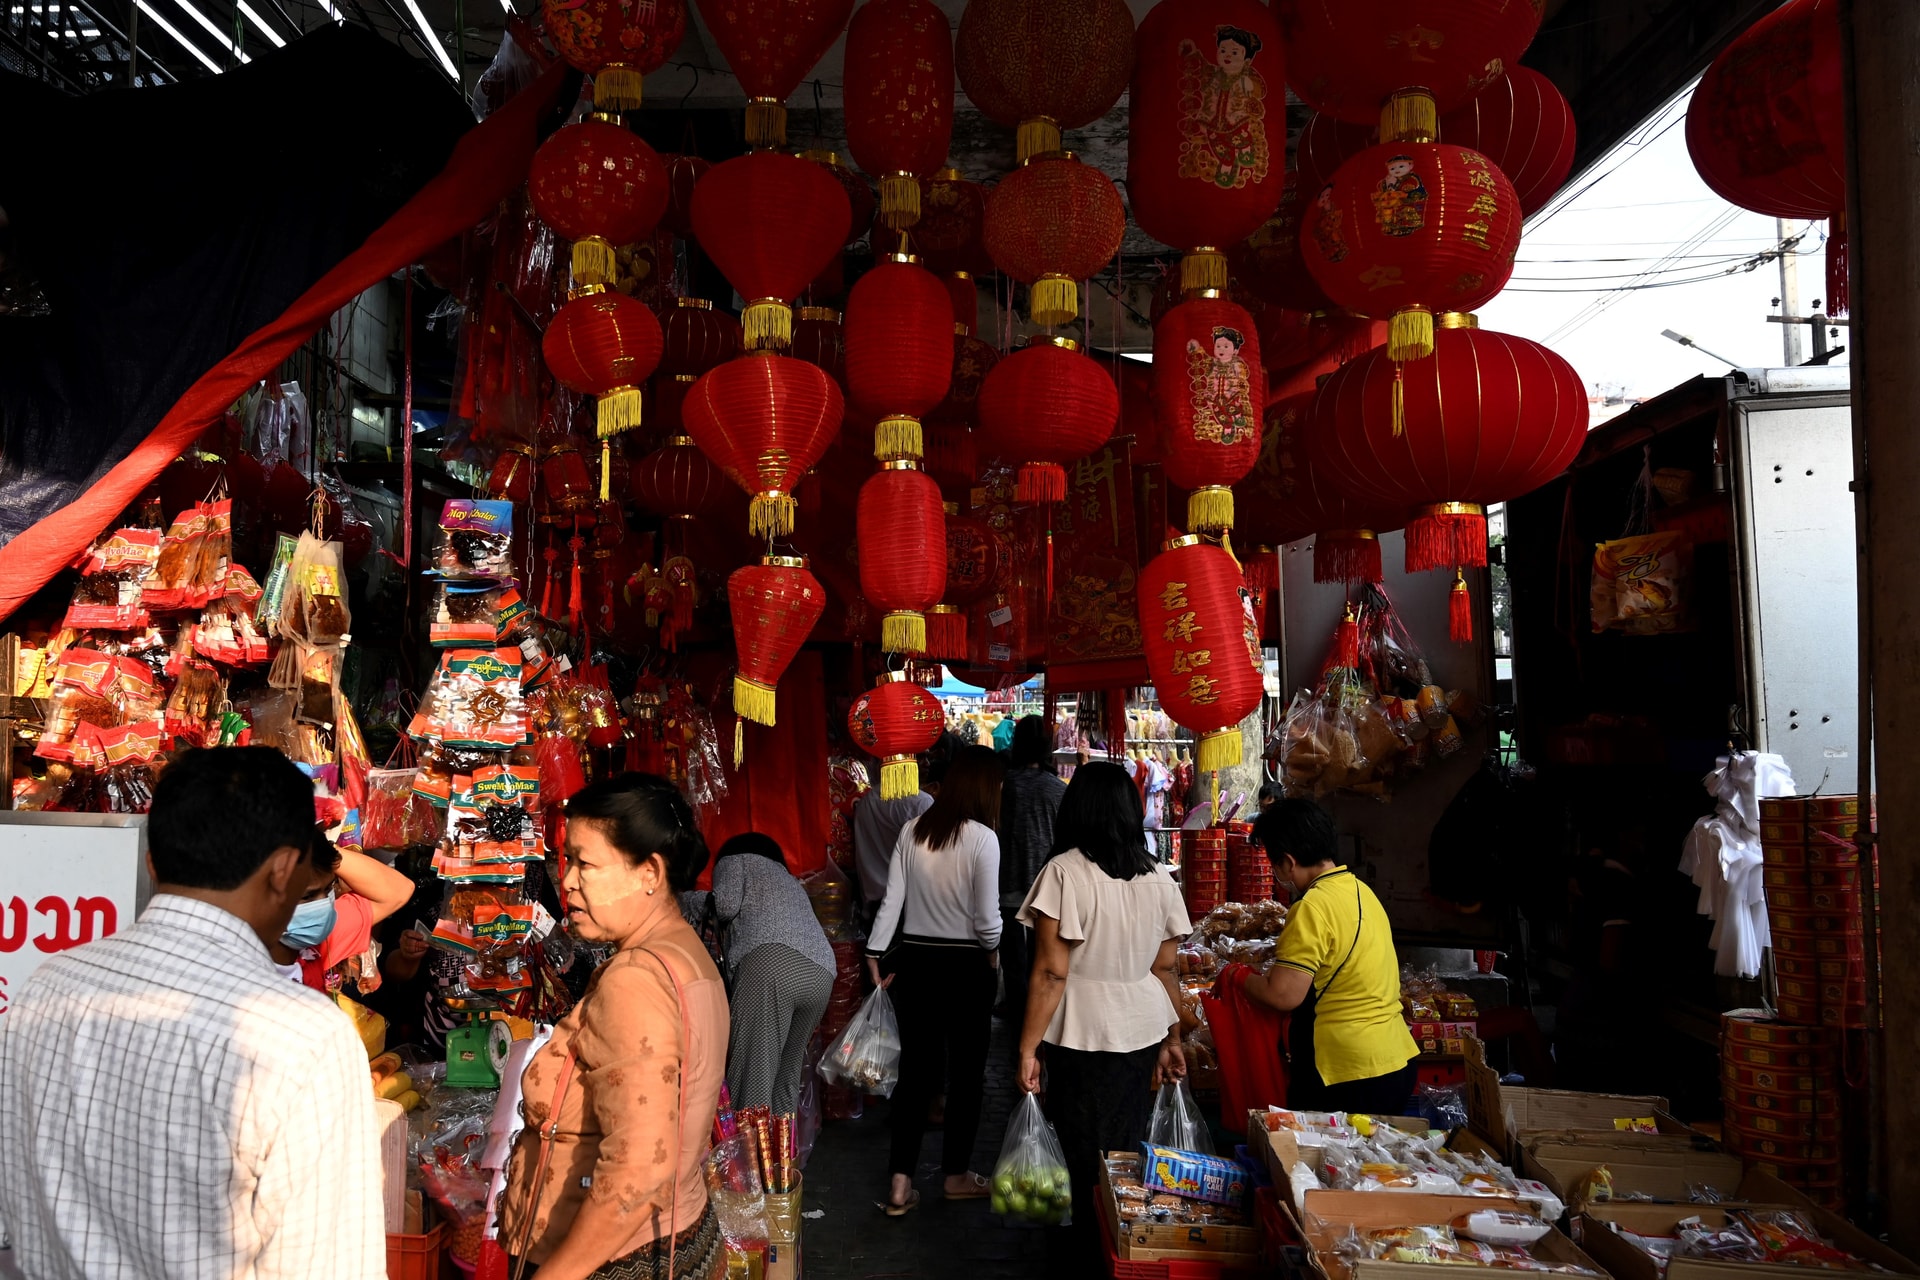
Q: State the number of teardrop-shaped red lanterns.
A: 4